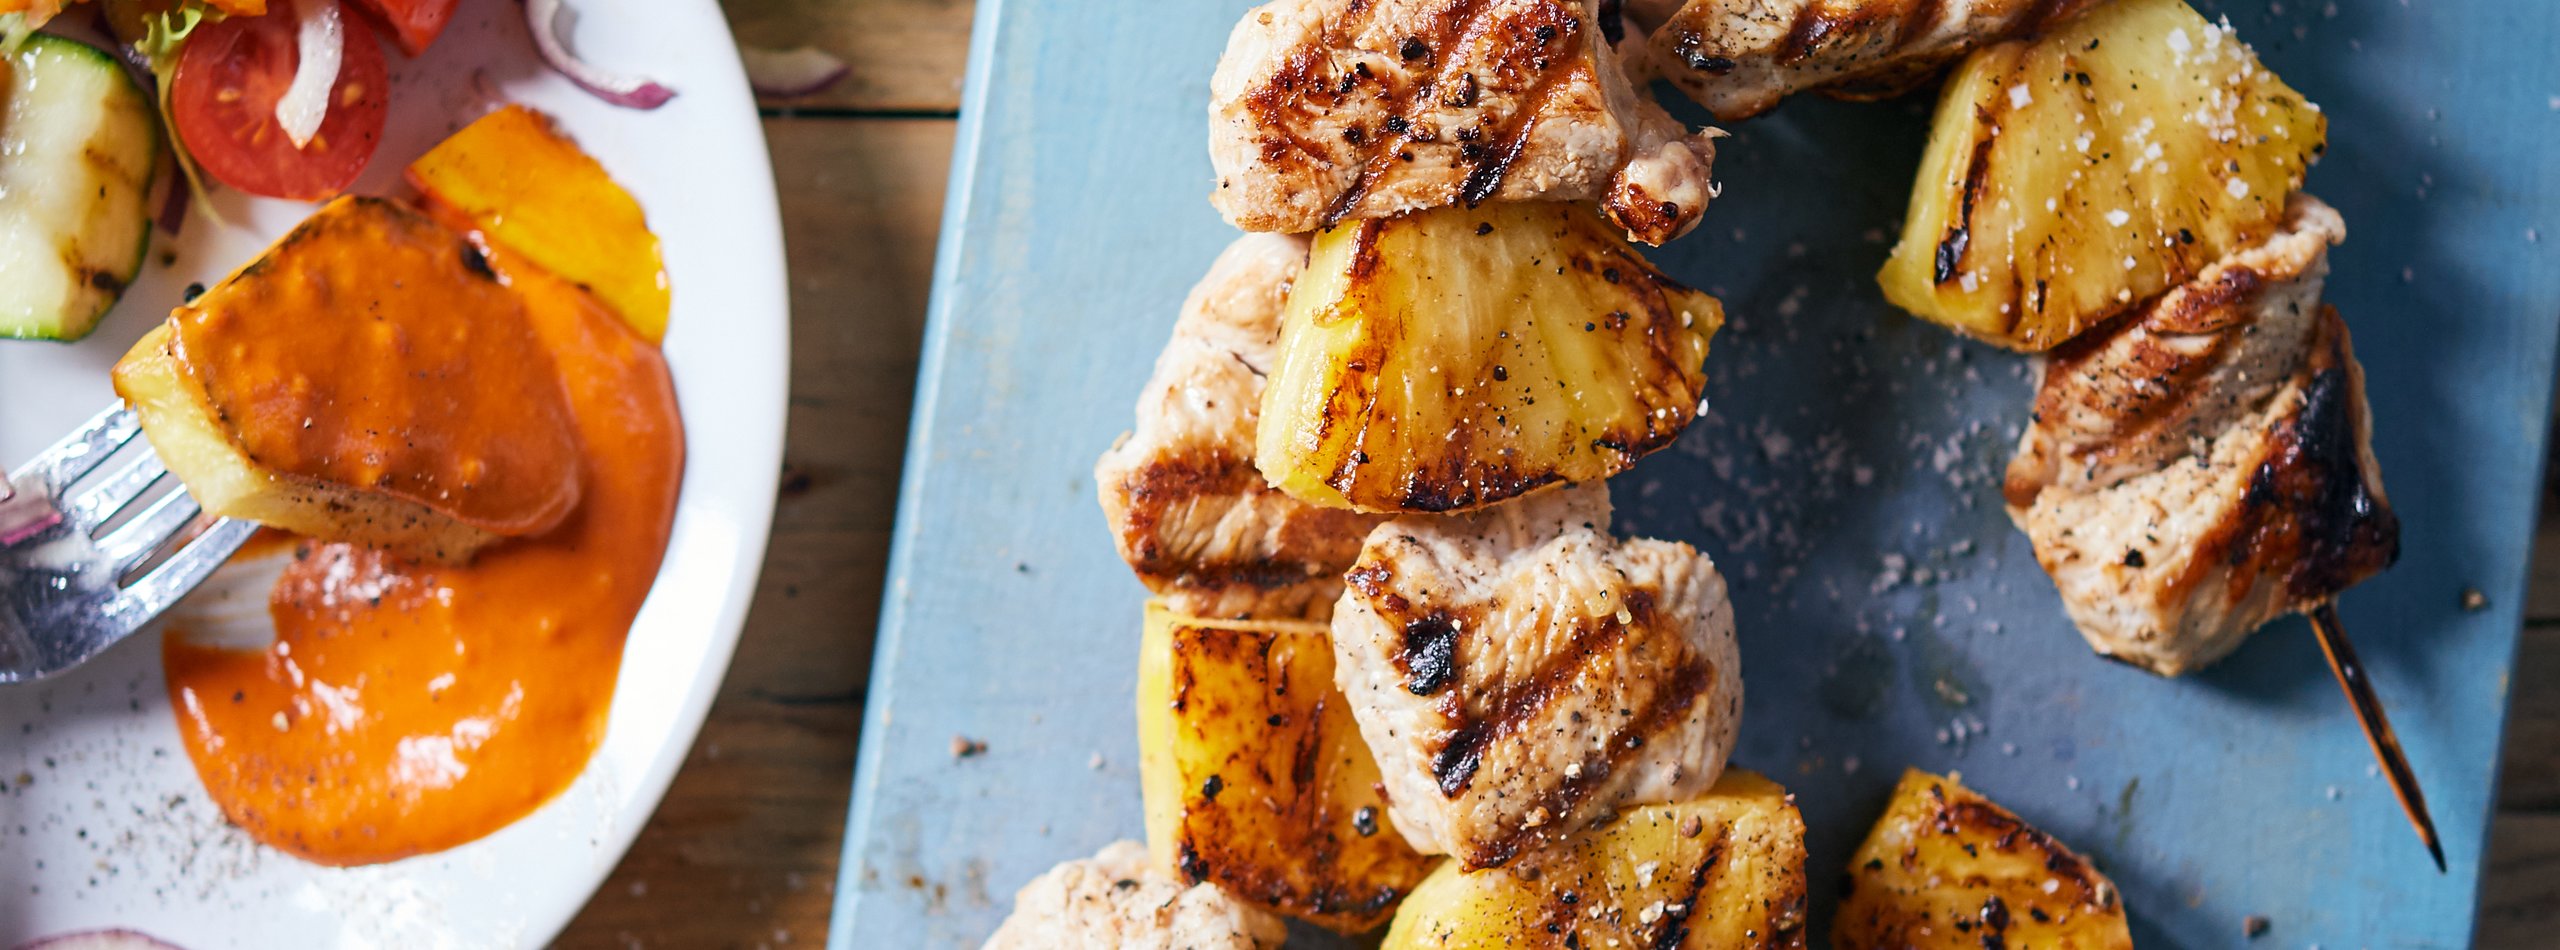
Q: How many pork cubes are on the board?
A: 7